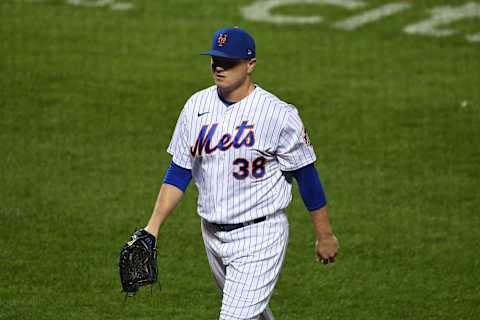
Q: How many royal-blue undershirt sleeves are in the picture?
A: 2